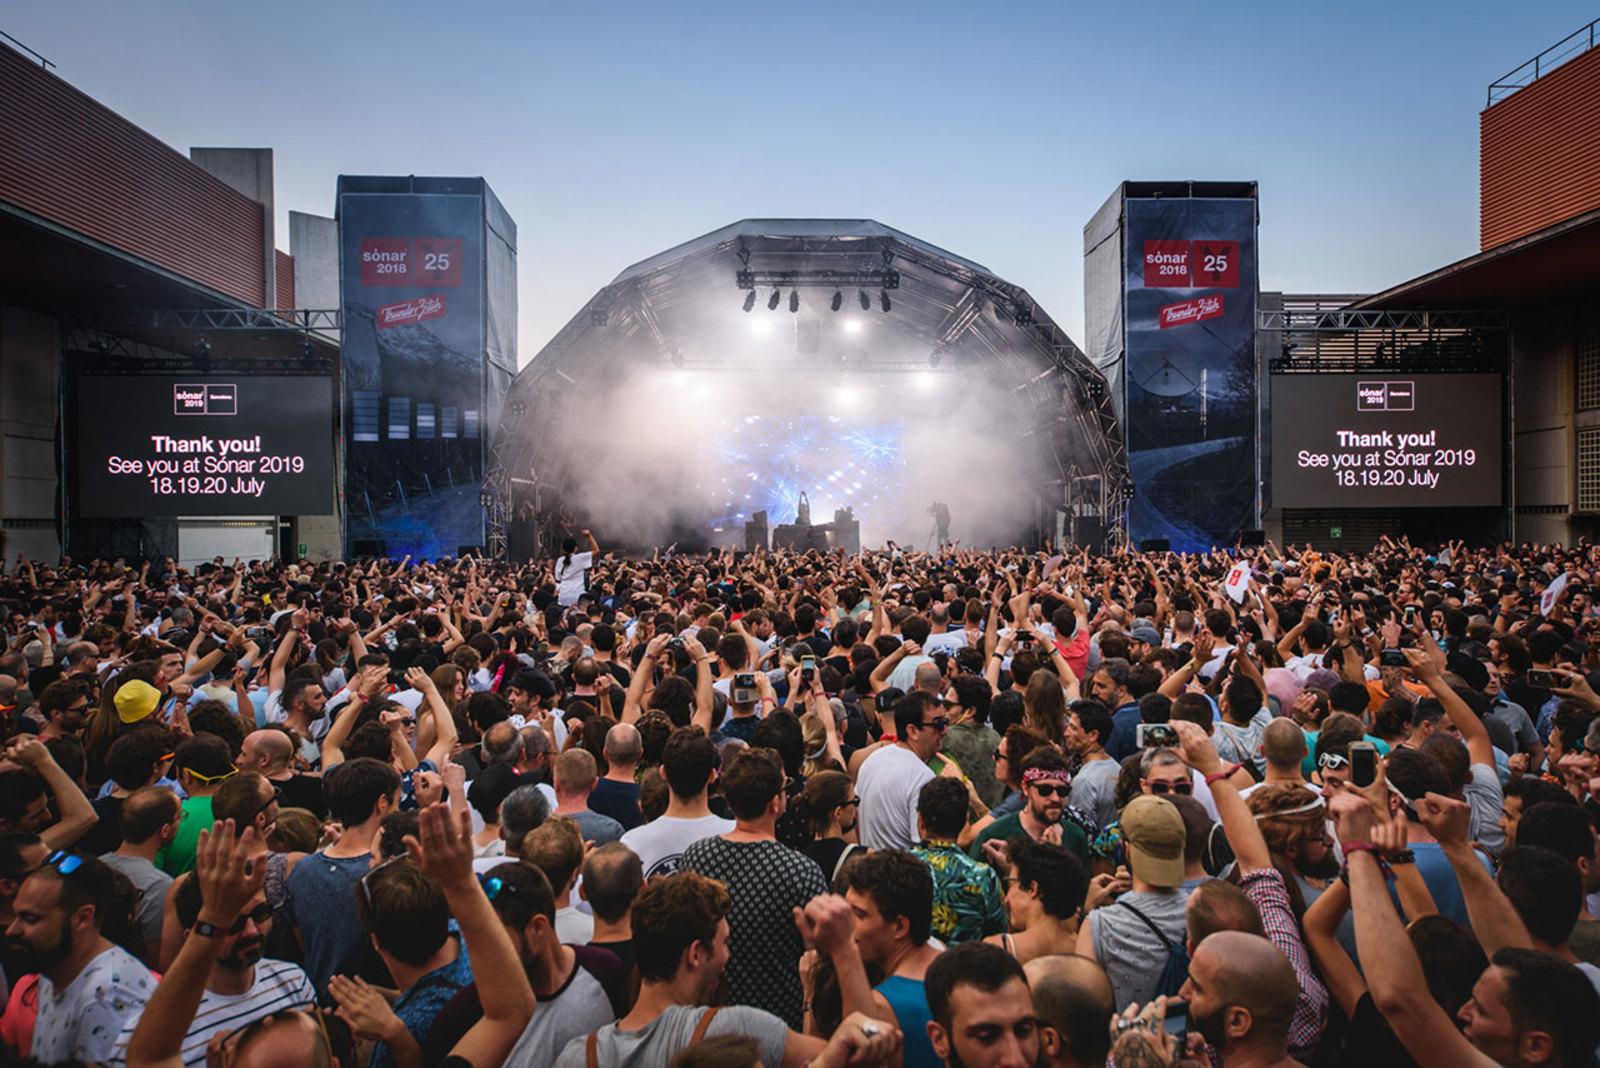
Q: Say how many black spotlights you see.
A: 6